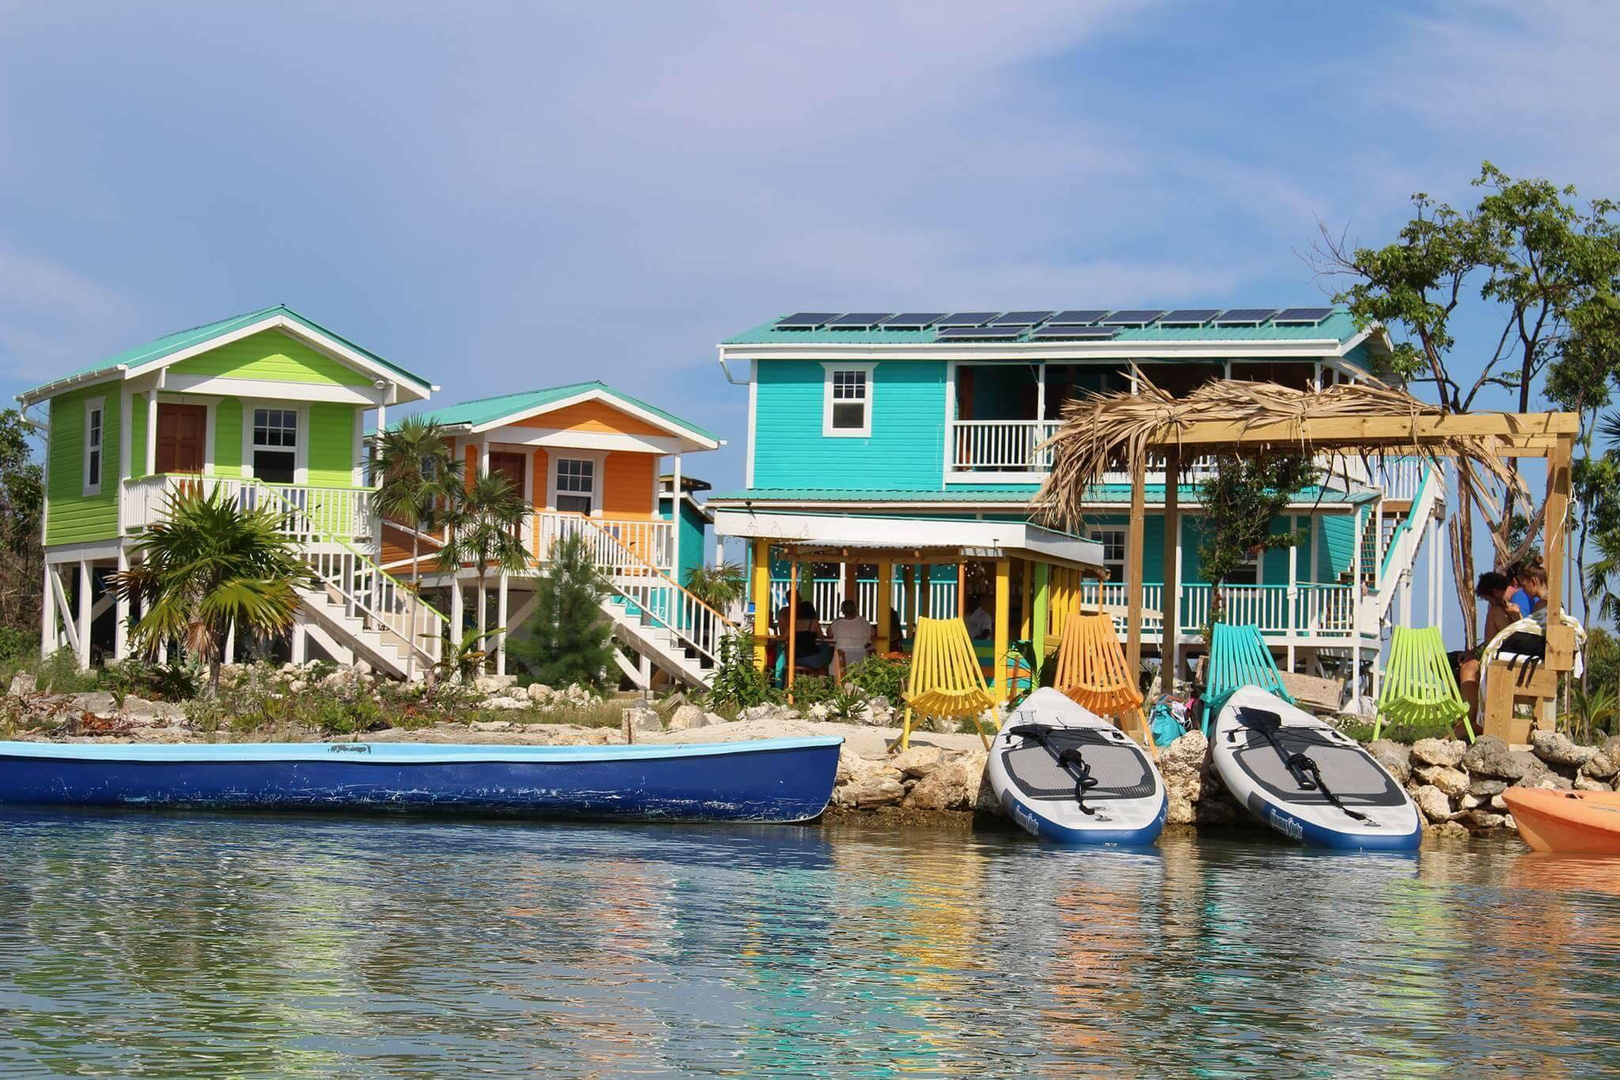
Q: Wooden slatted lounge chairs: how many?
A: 4